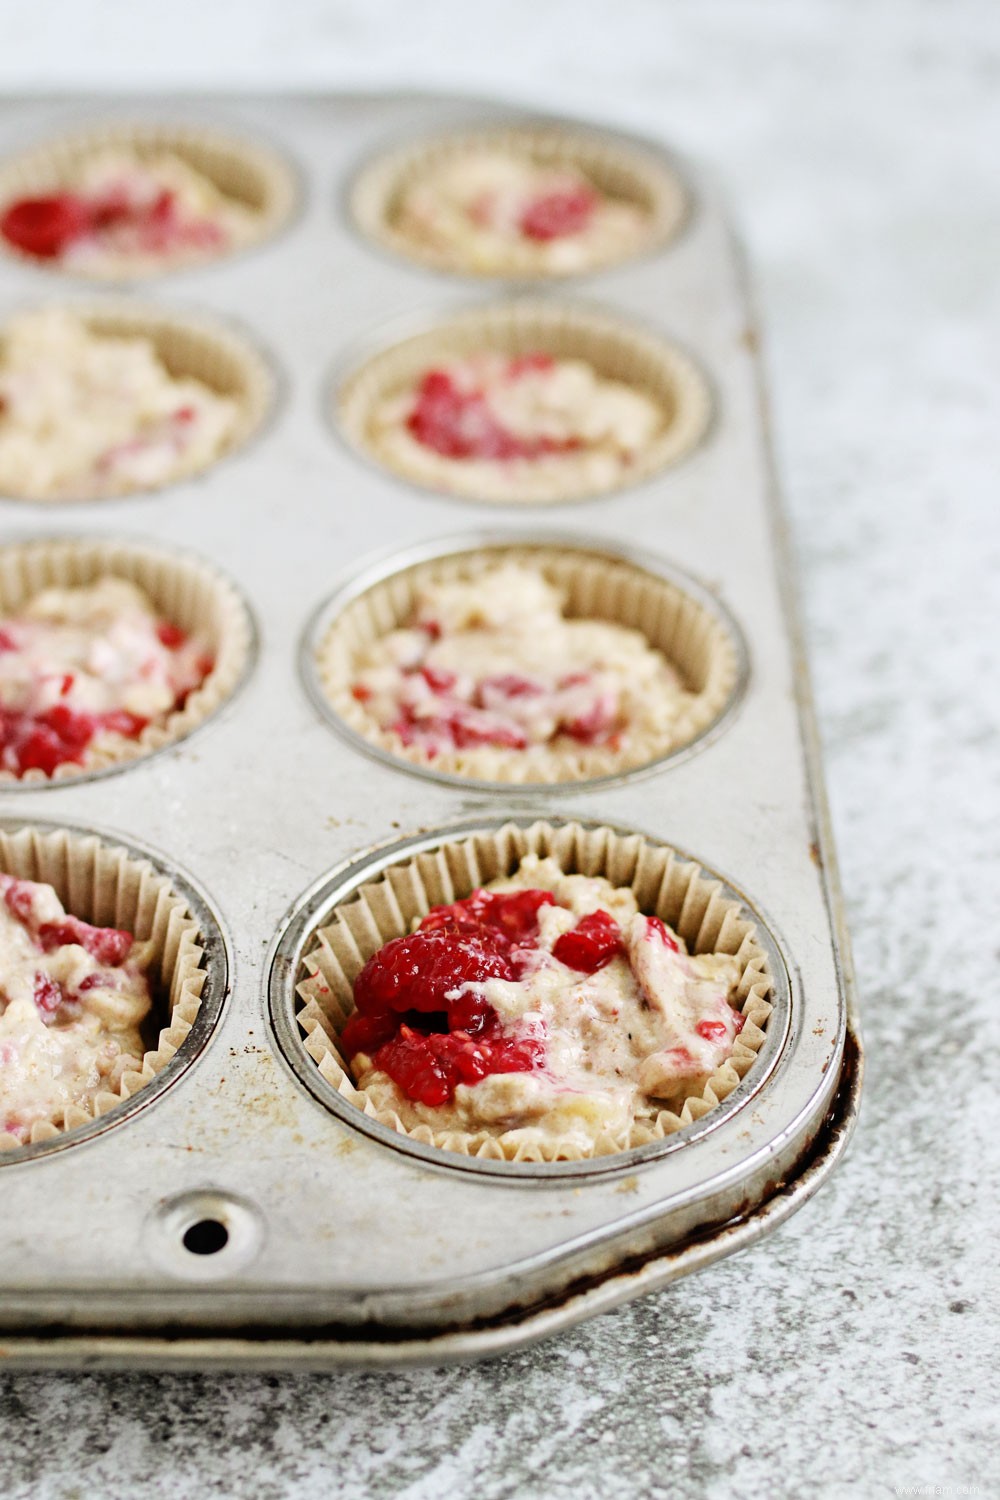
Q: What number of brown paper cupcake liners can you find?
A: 8